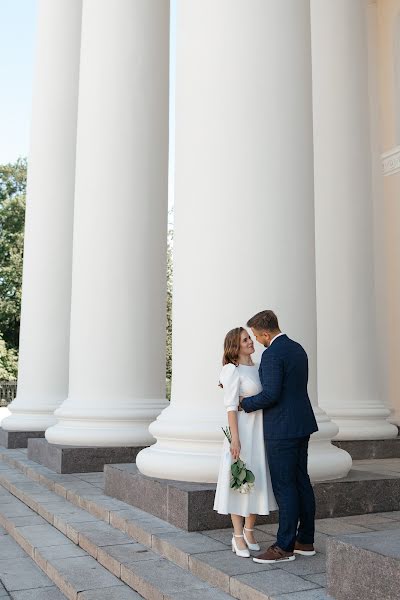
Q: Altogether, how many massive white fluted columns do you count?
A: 4